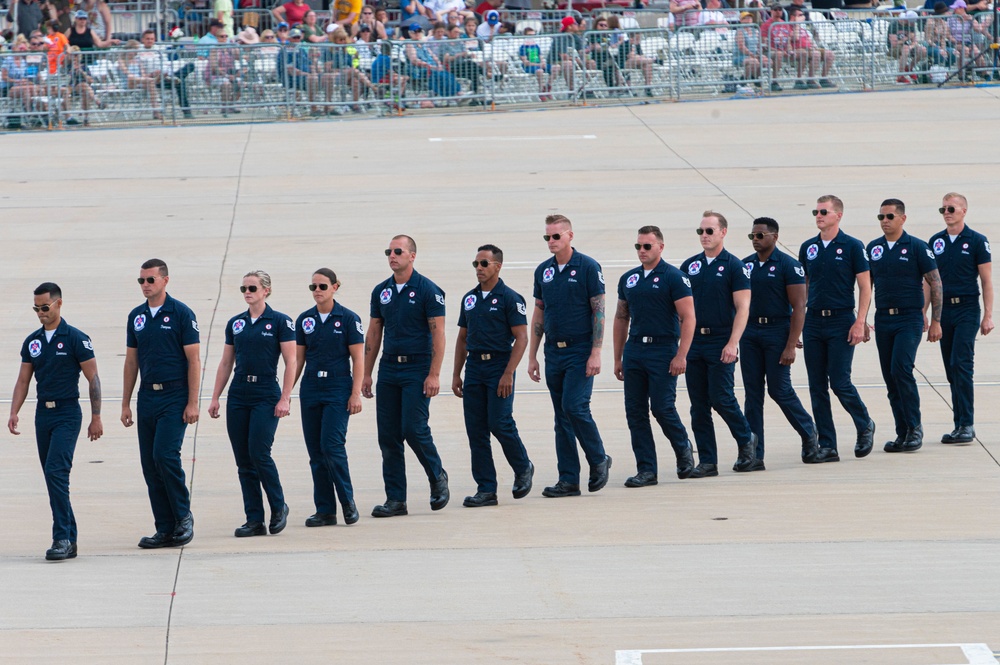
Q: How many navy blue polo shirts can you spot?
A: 13